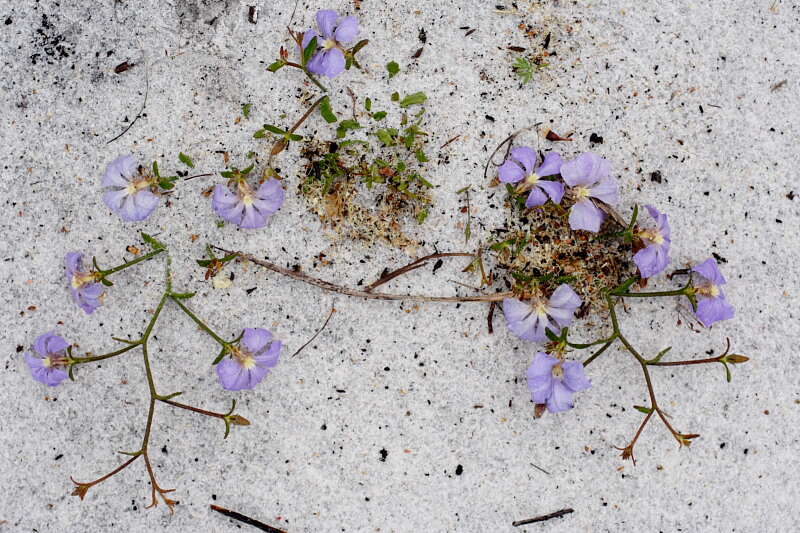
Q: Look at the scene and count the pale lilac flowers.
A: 12